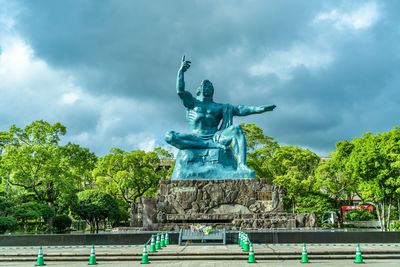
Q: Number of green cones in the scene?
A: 14